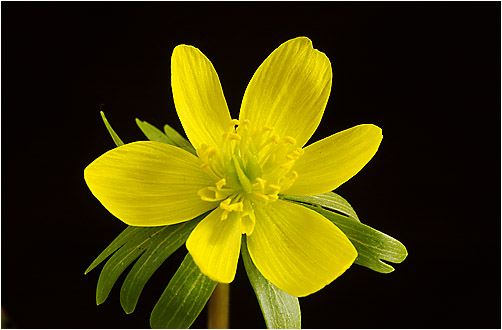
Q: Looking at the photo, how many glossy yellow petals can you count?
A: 6